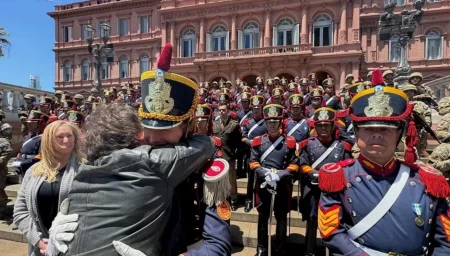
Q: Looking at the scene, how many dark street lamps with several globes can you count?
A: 2